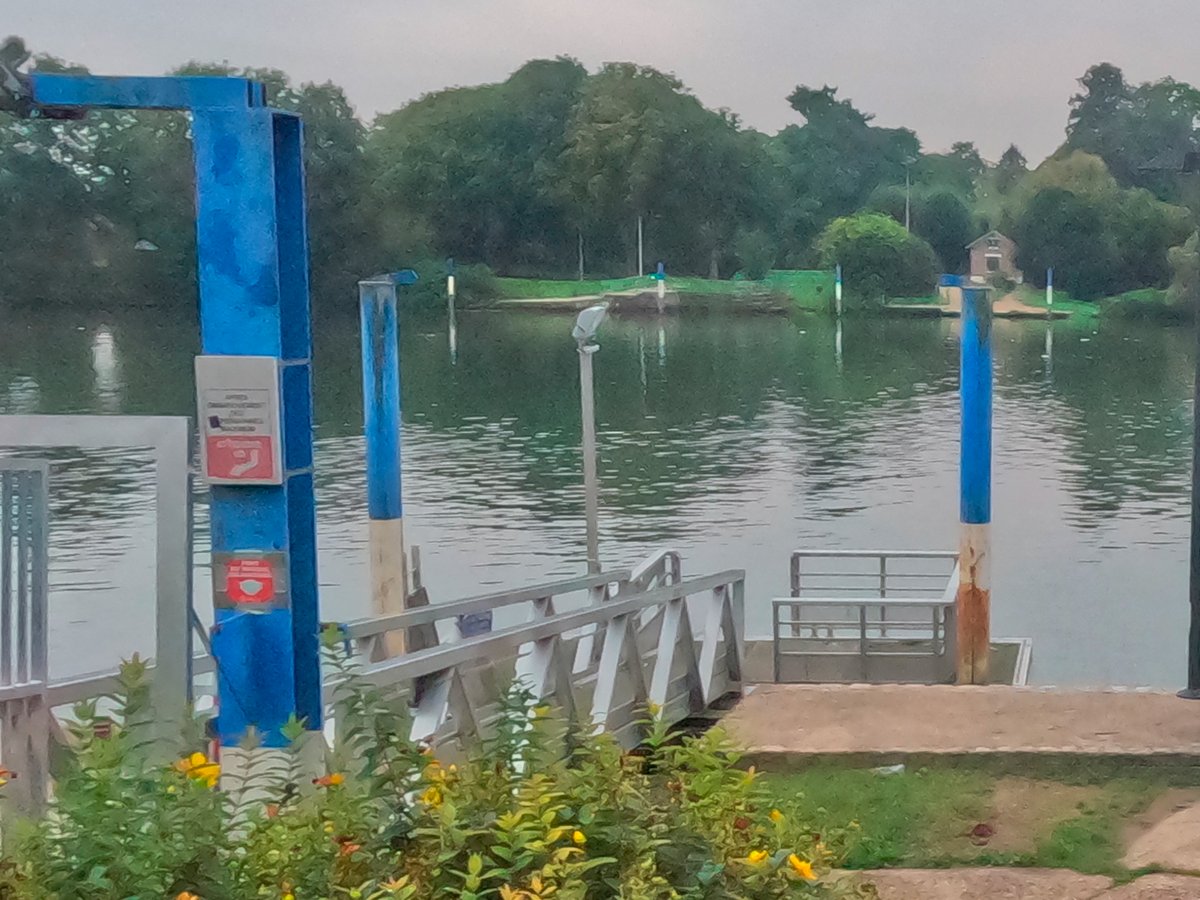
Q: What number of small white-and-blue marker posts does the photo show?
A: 4